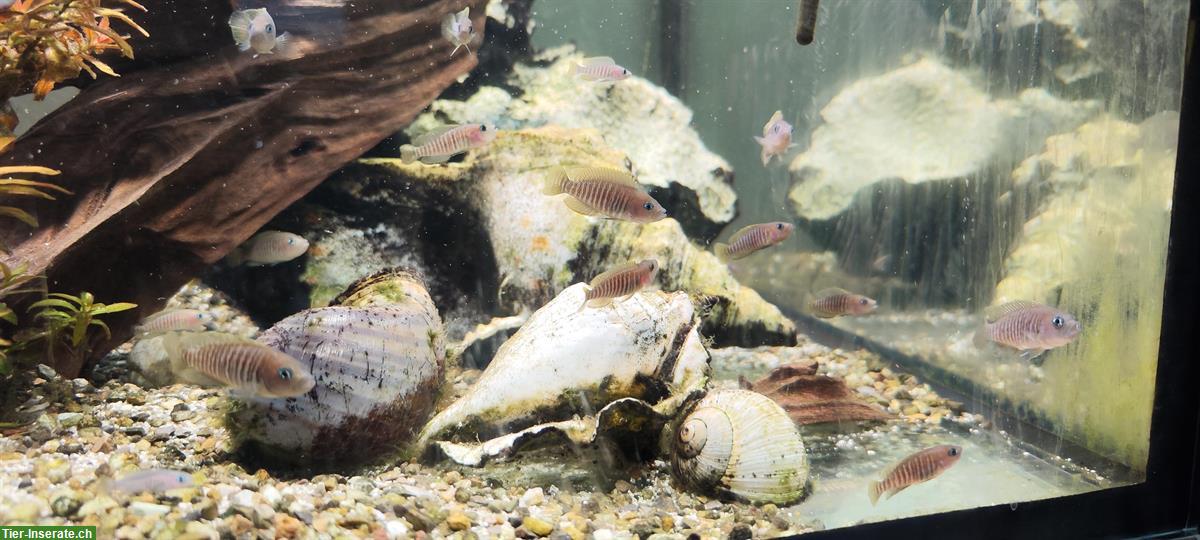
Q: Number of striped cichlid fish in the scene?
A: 15